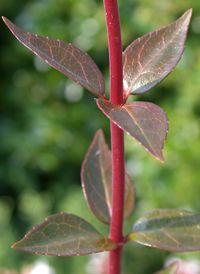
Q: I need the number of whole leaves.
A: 4